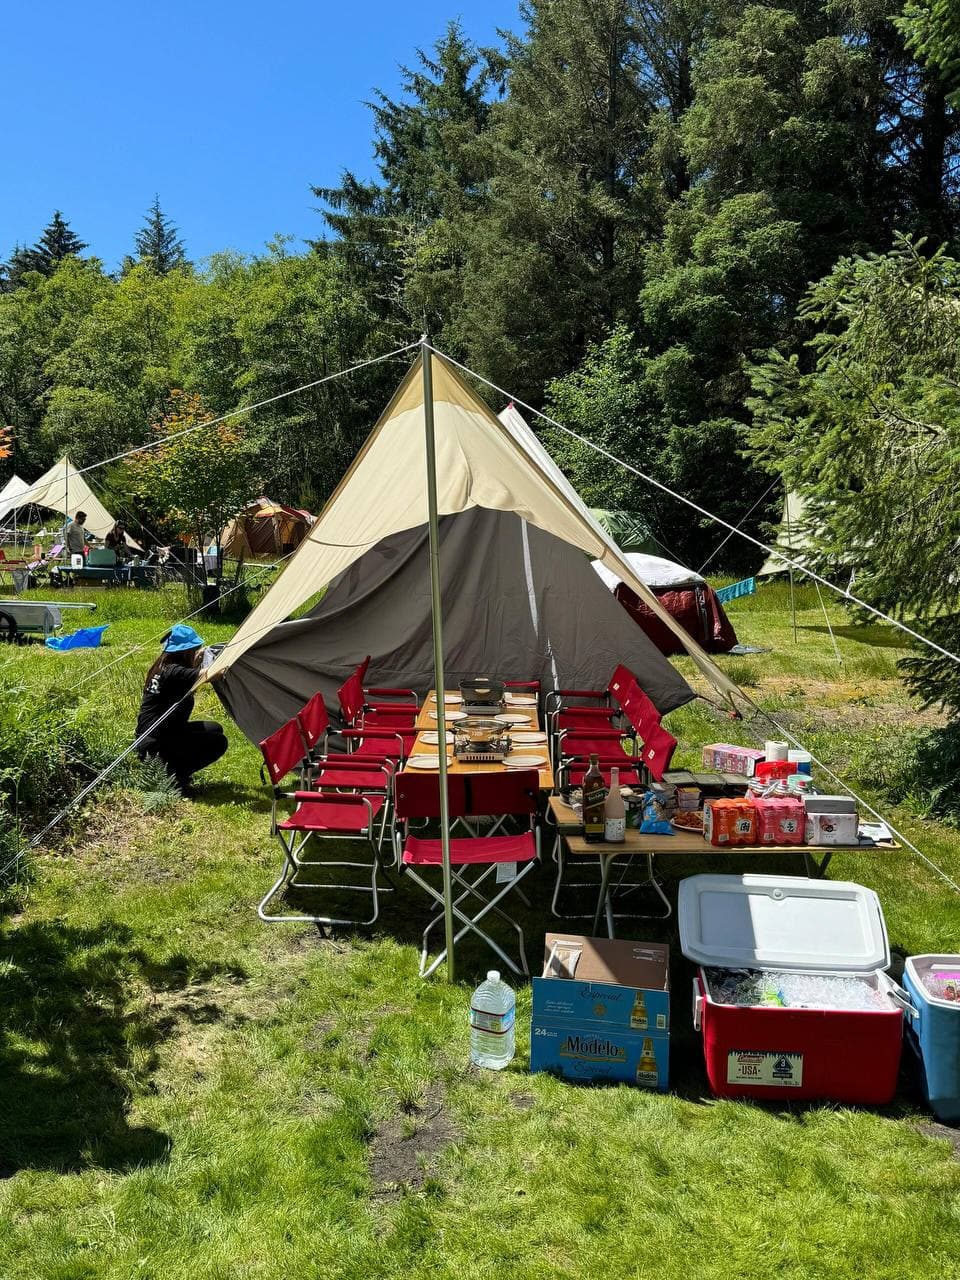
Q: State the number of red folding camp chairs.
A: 10